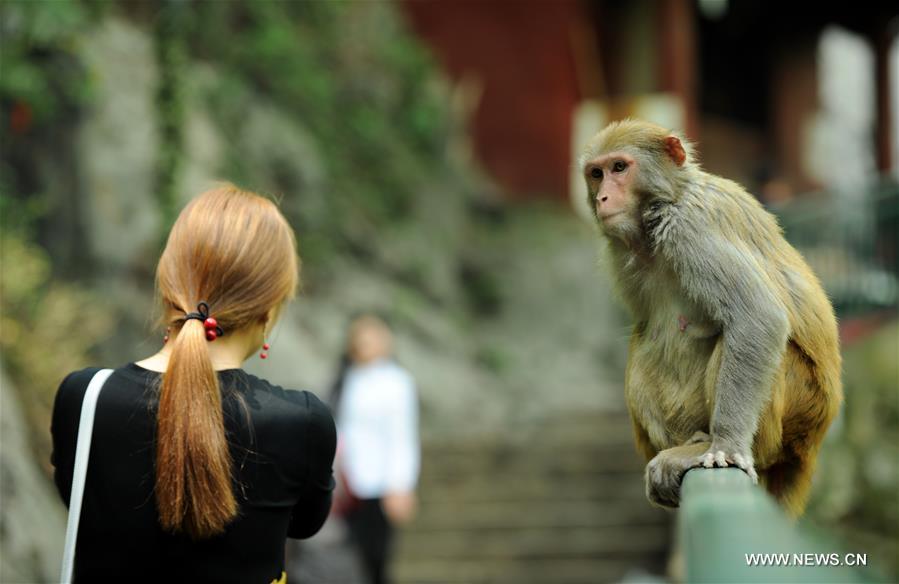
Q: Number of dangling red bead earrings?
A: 2